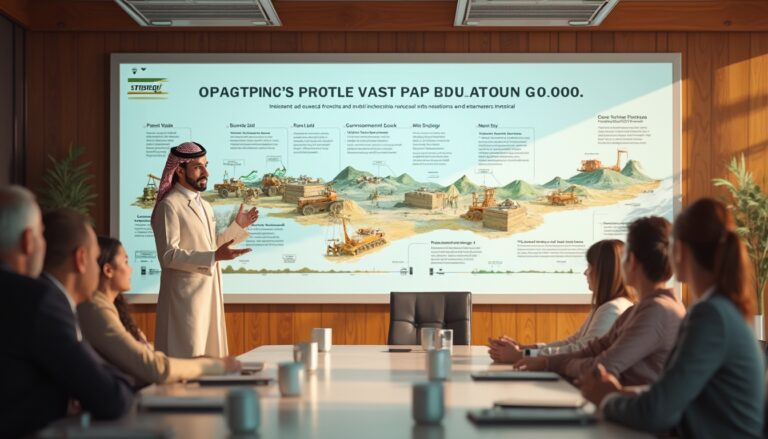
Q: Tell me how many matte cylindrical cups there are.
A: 6